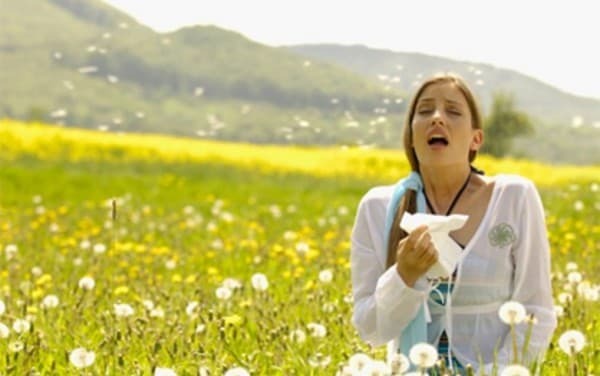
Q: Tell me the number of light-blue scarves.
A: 1